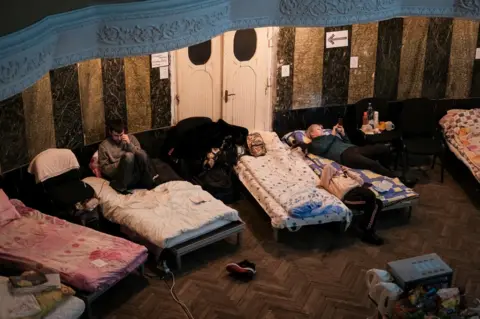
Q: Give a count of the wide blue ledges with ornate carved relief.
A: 1